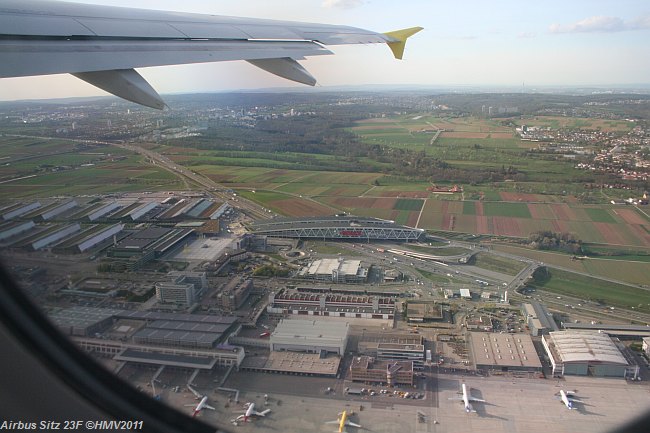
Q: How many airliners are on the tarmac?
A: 5